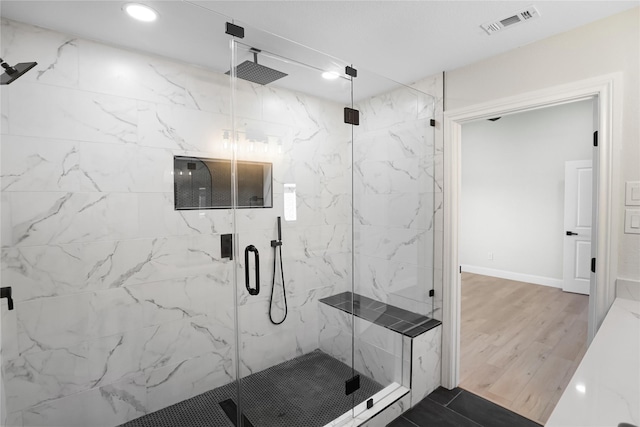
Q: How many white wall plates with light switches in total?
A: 2